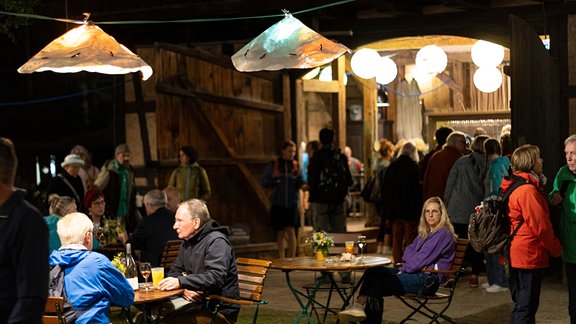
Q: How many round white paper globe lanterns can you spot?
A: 5